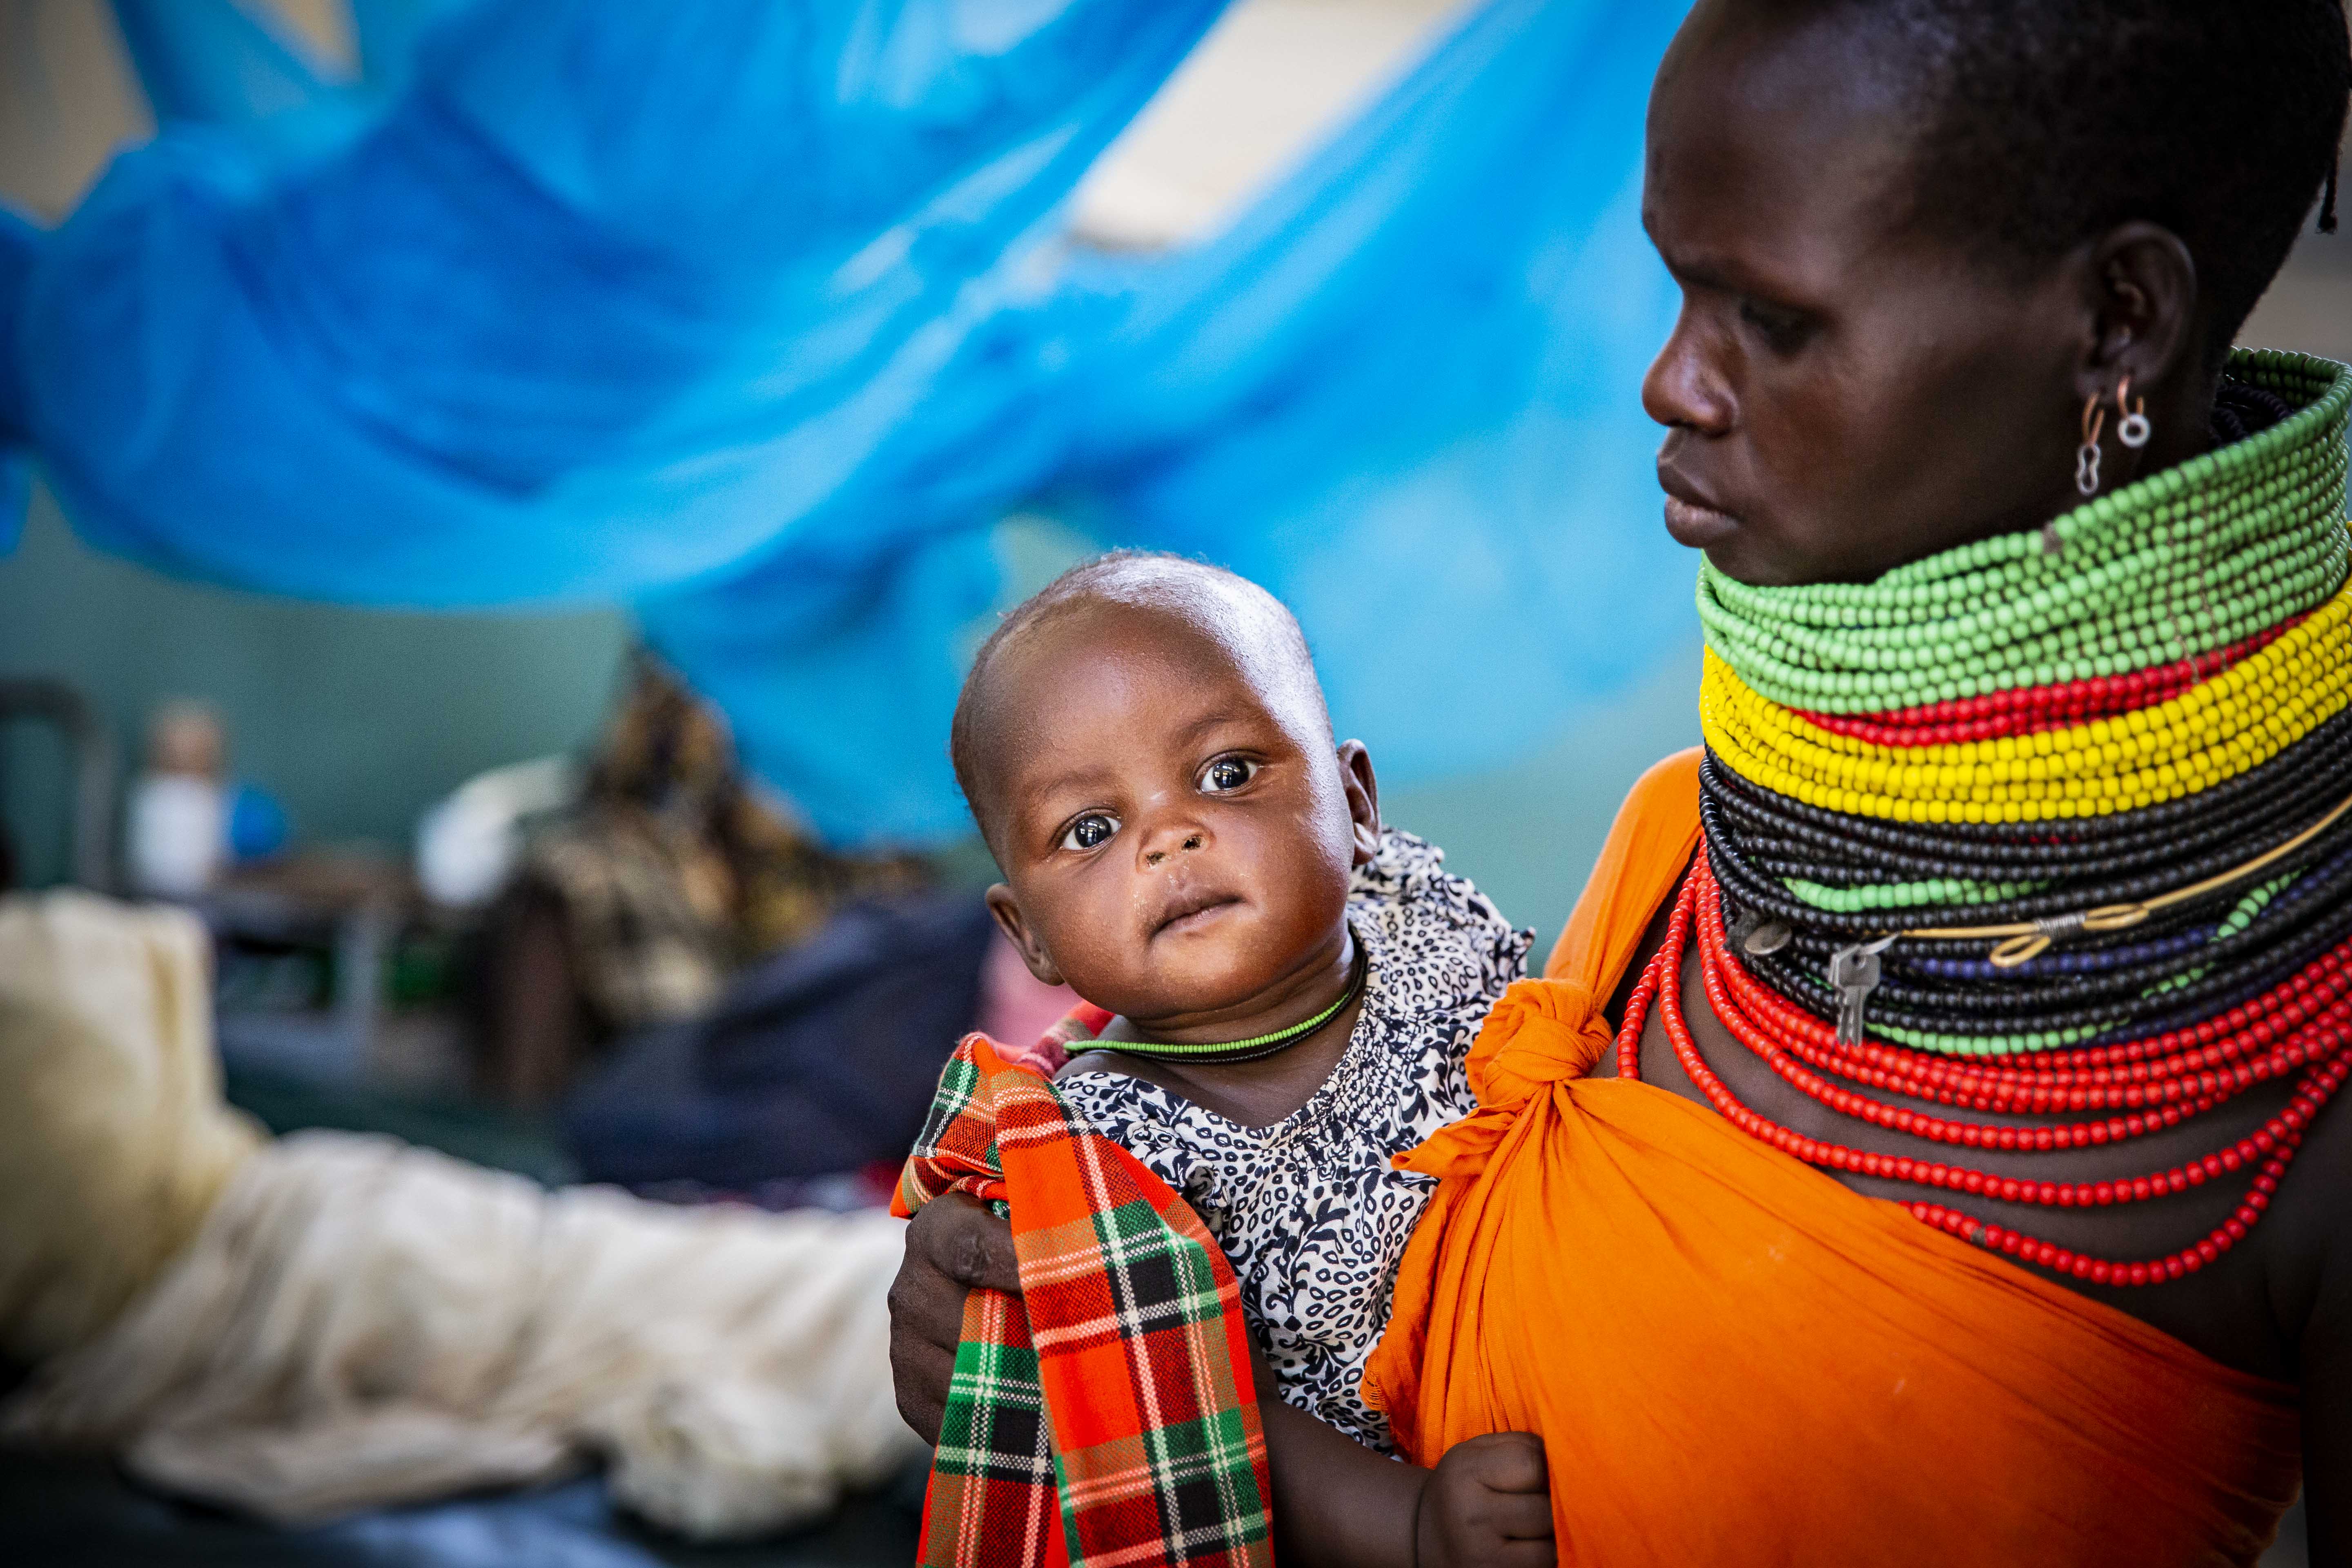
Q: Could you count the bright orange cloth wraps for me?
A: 1